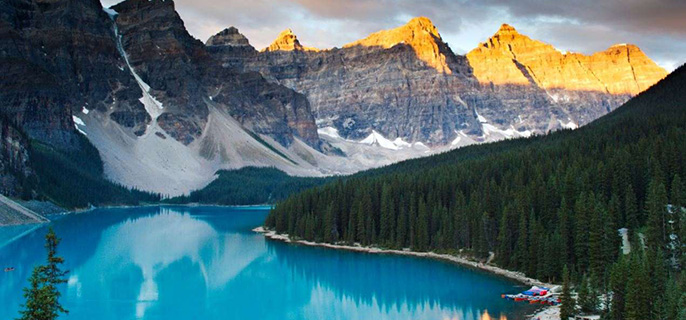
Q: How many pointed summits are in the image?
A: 5